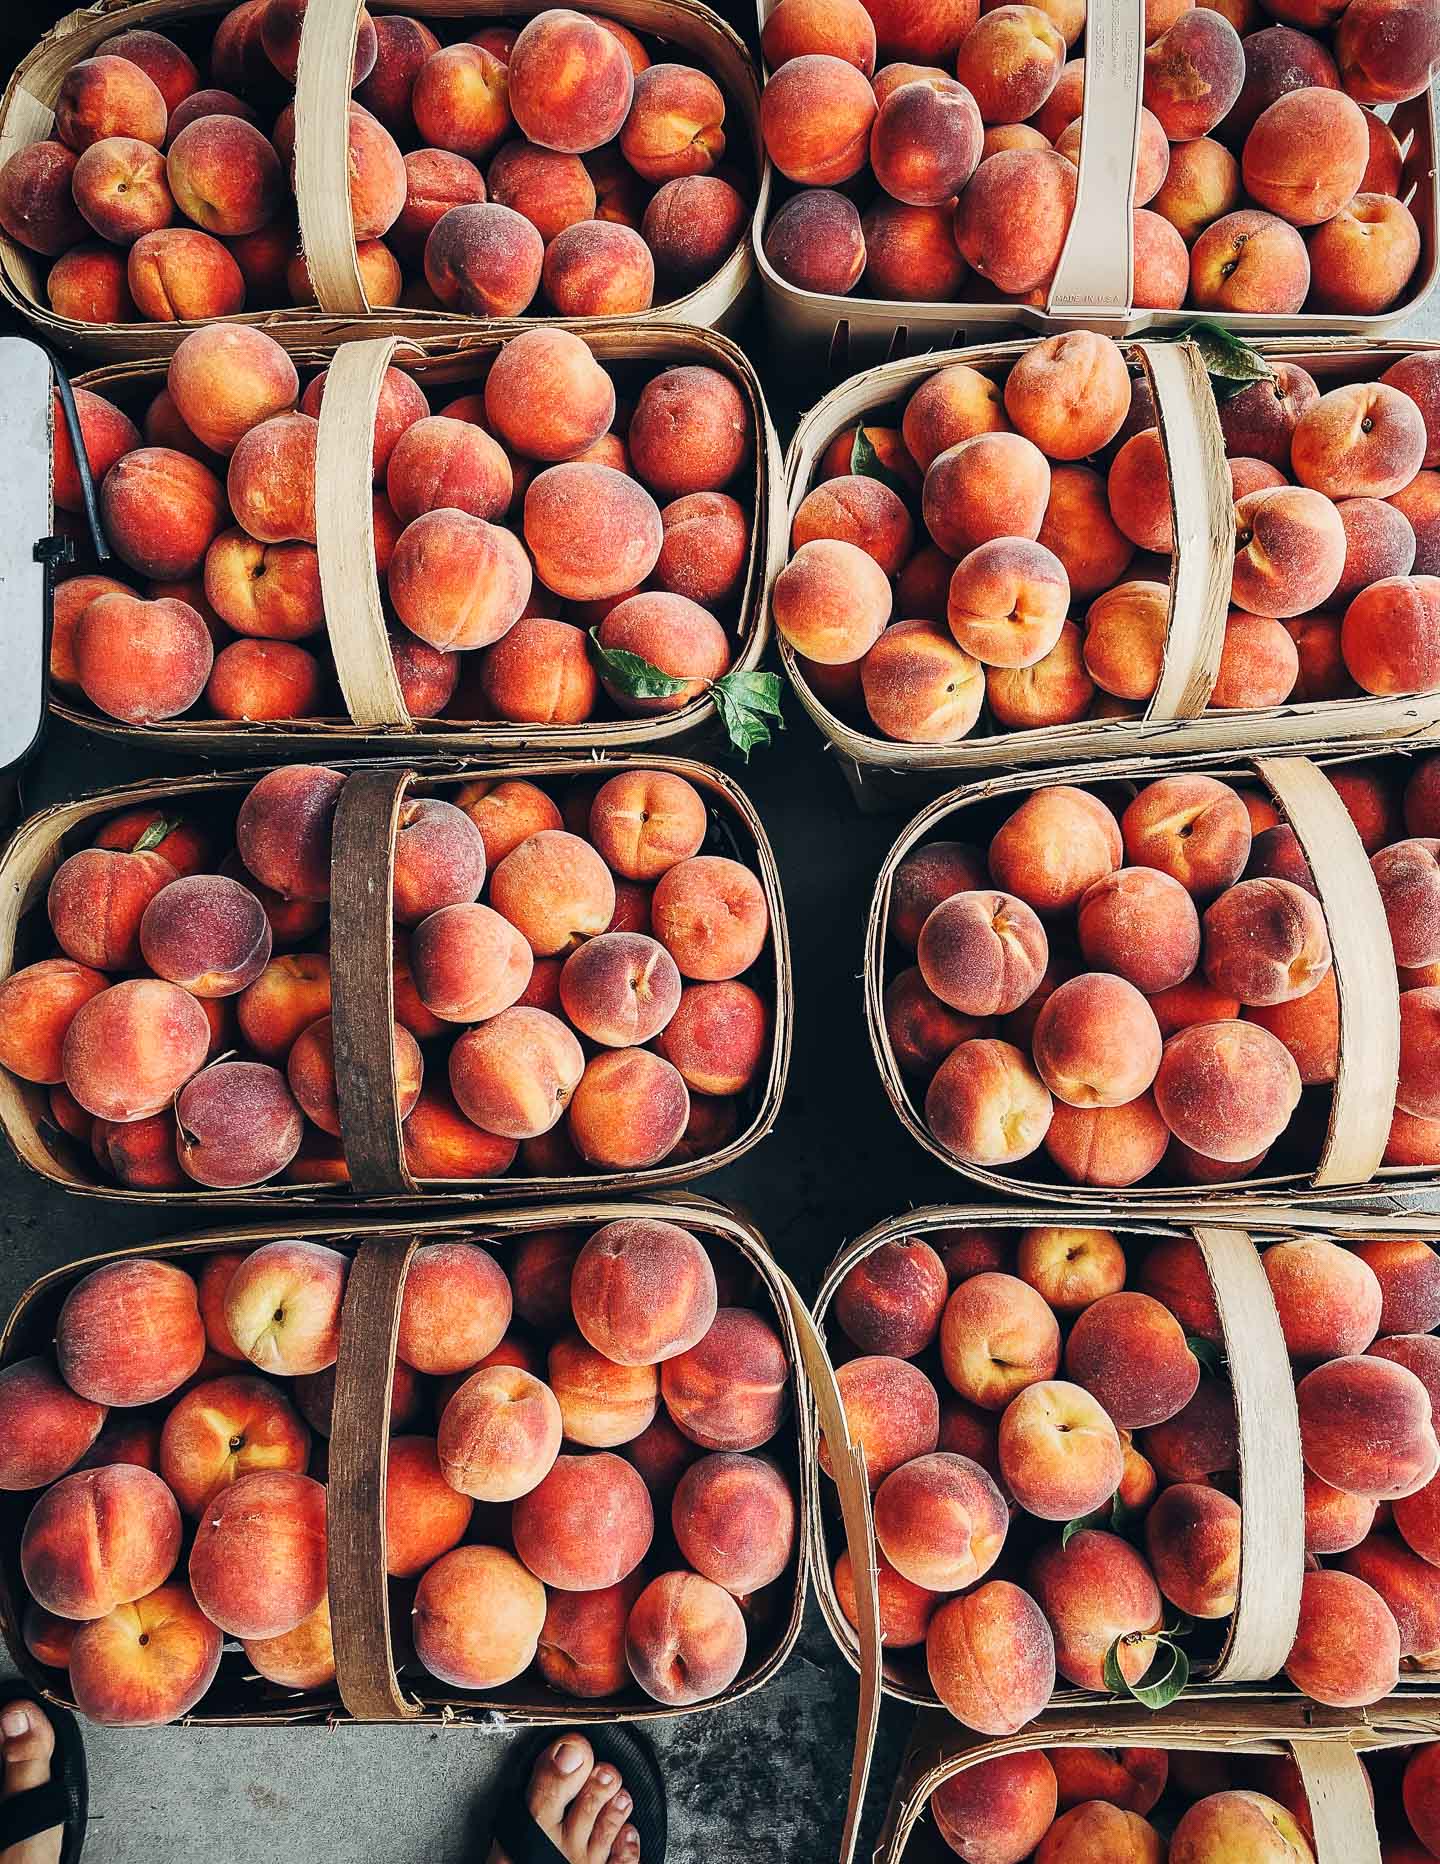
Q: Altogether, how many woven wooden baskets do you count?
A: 8